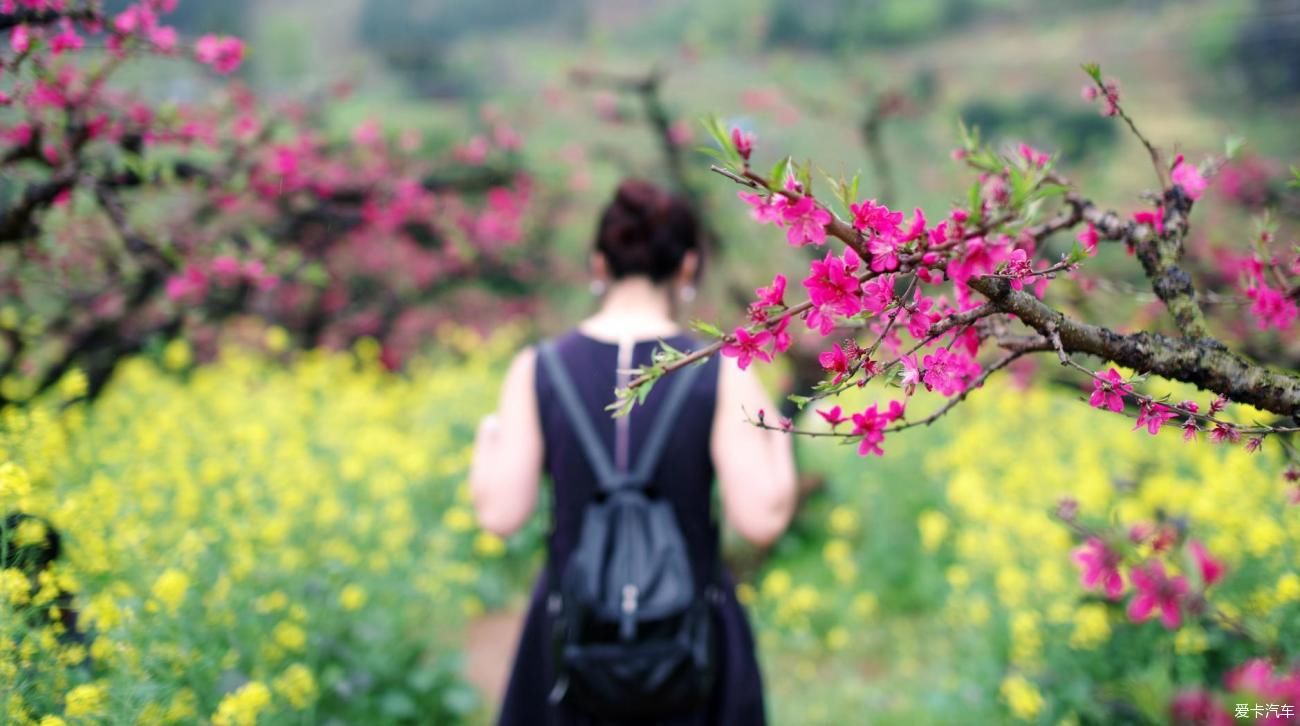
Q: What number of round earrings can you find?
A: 2